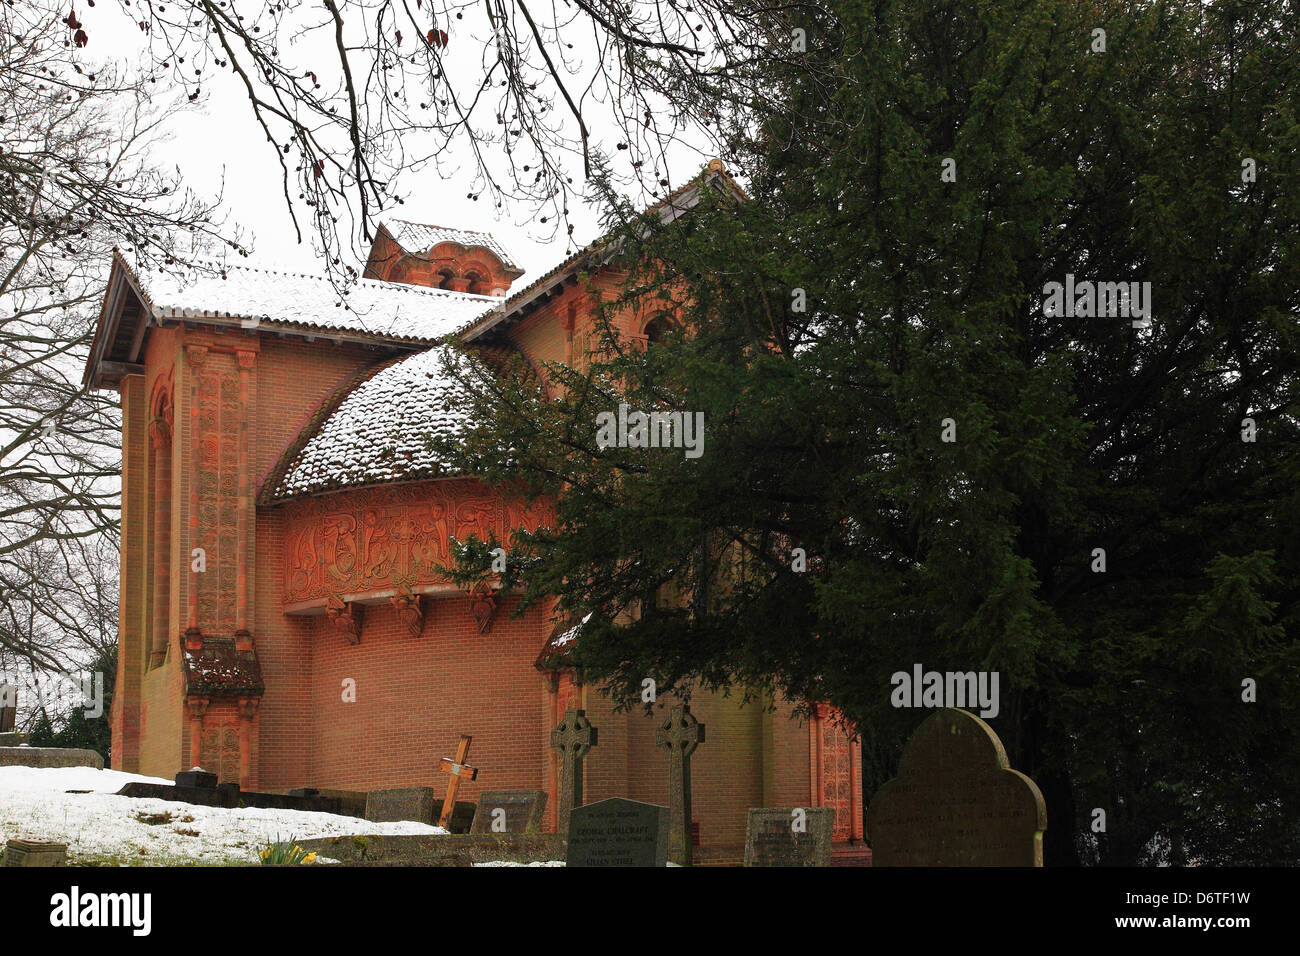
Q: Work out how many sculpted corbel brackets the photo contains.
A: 3